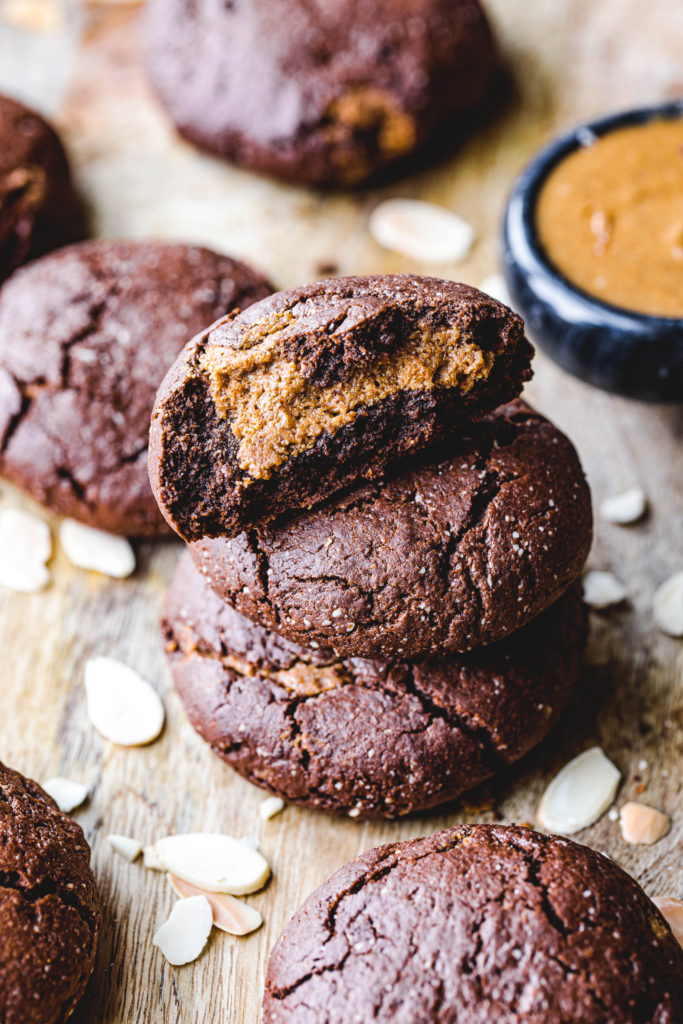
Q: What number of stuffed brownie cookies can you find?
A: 8